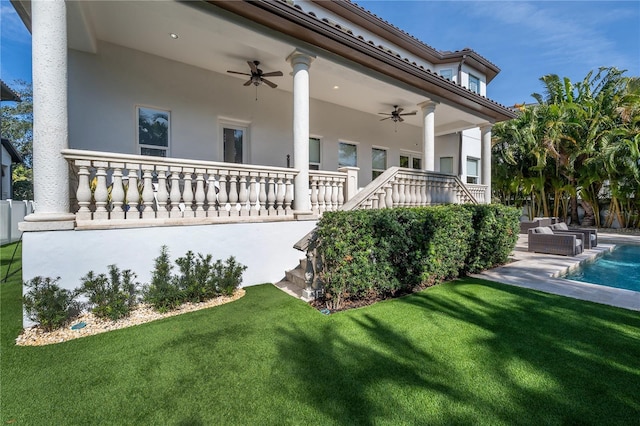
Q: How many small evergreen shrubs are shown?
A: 5